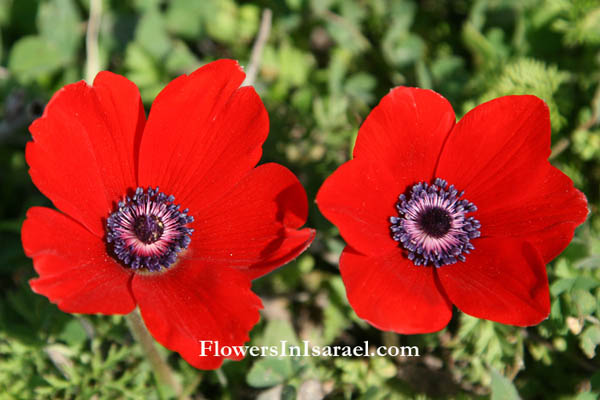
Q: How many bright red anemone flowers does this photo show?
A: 2